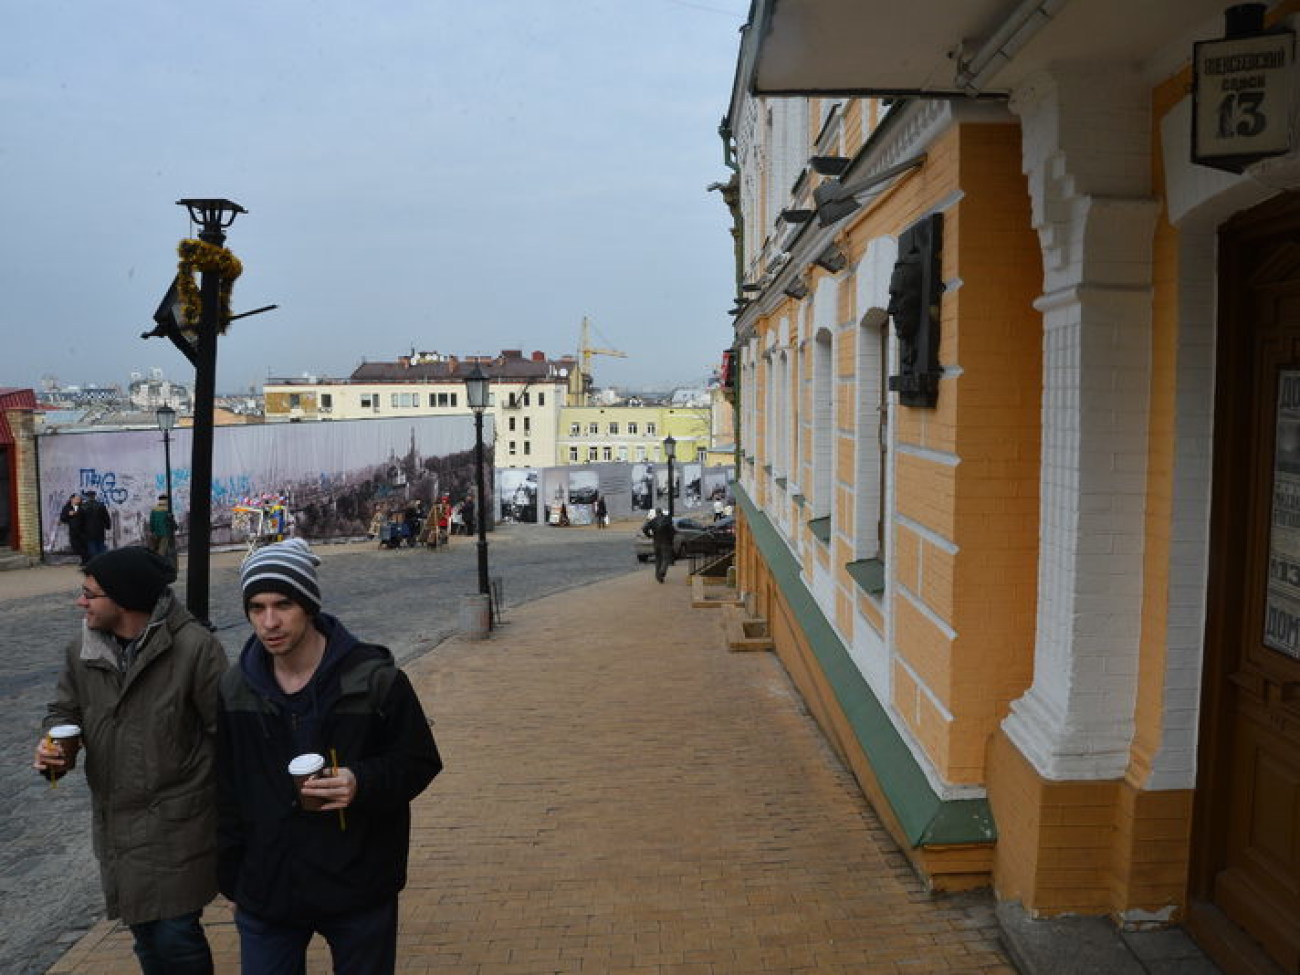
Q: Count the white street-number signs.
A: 1